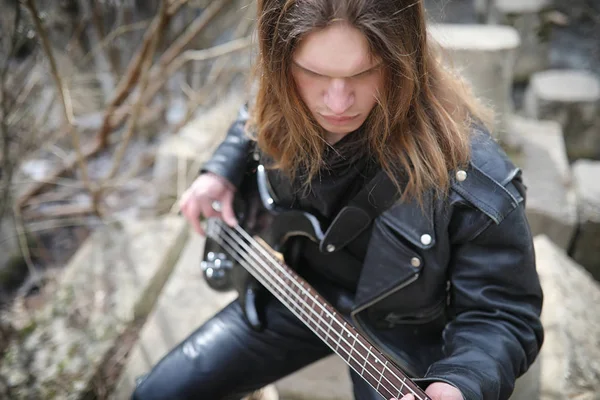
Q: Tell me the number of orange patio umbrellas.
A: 0